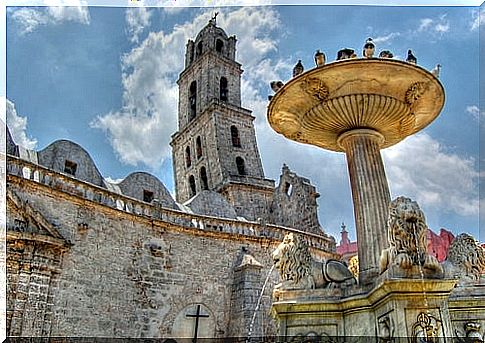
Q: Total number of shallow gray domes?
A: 3